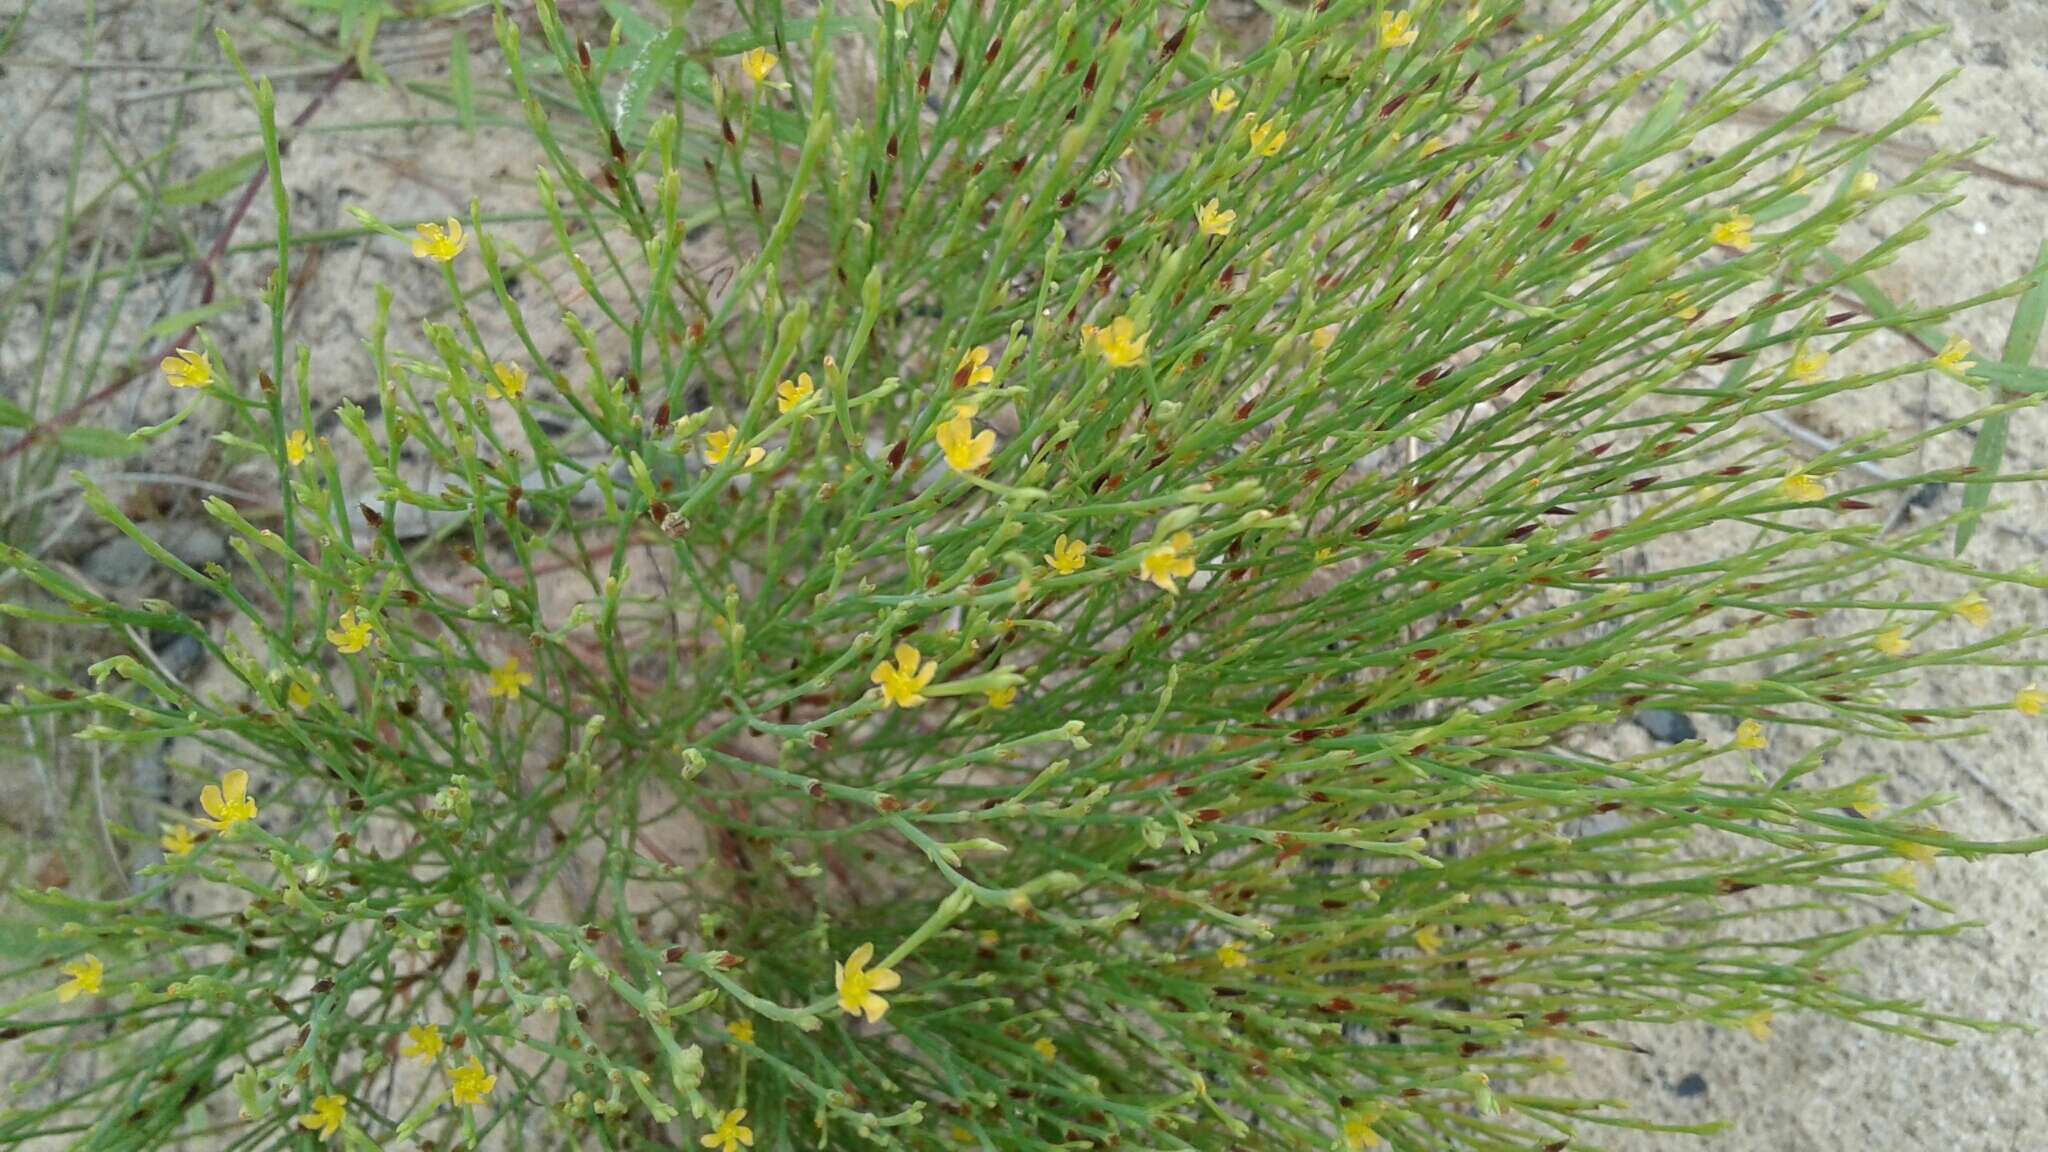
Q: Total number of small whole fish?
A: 0